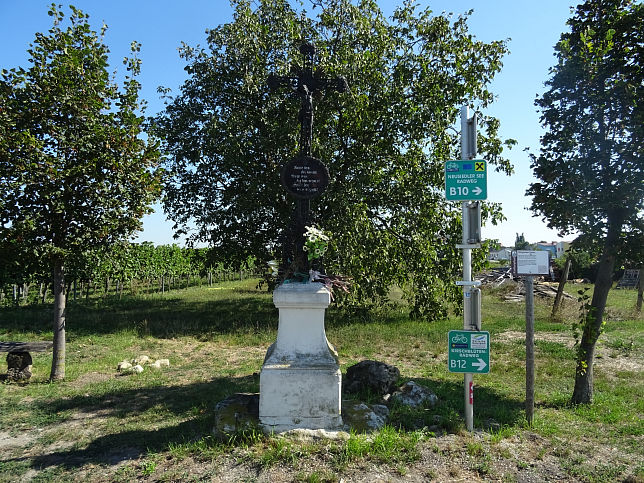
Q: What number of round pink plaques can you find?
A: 0